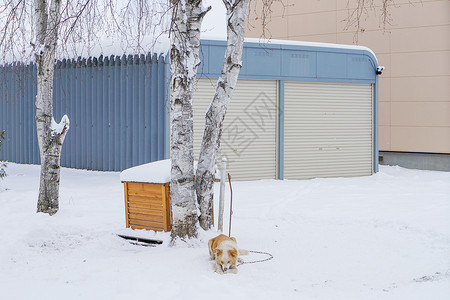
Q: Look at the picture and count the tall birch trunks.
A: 3